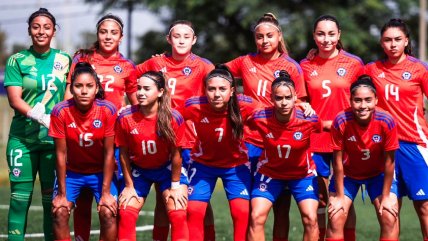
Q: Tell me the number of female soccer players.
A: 11